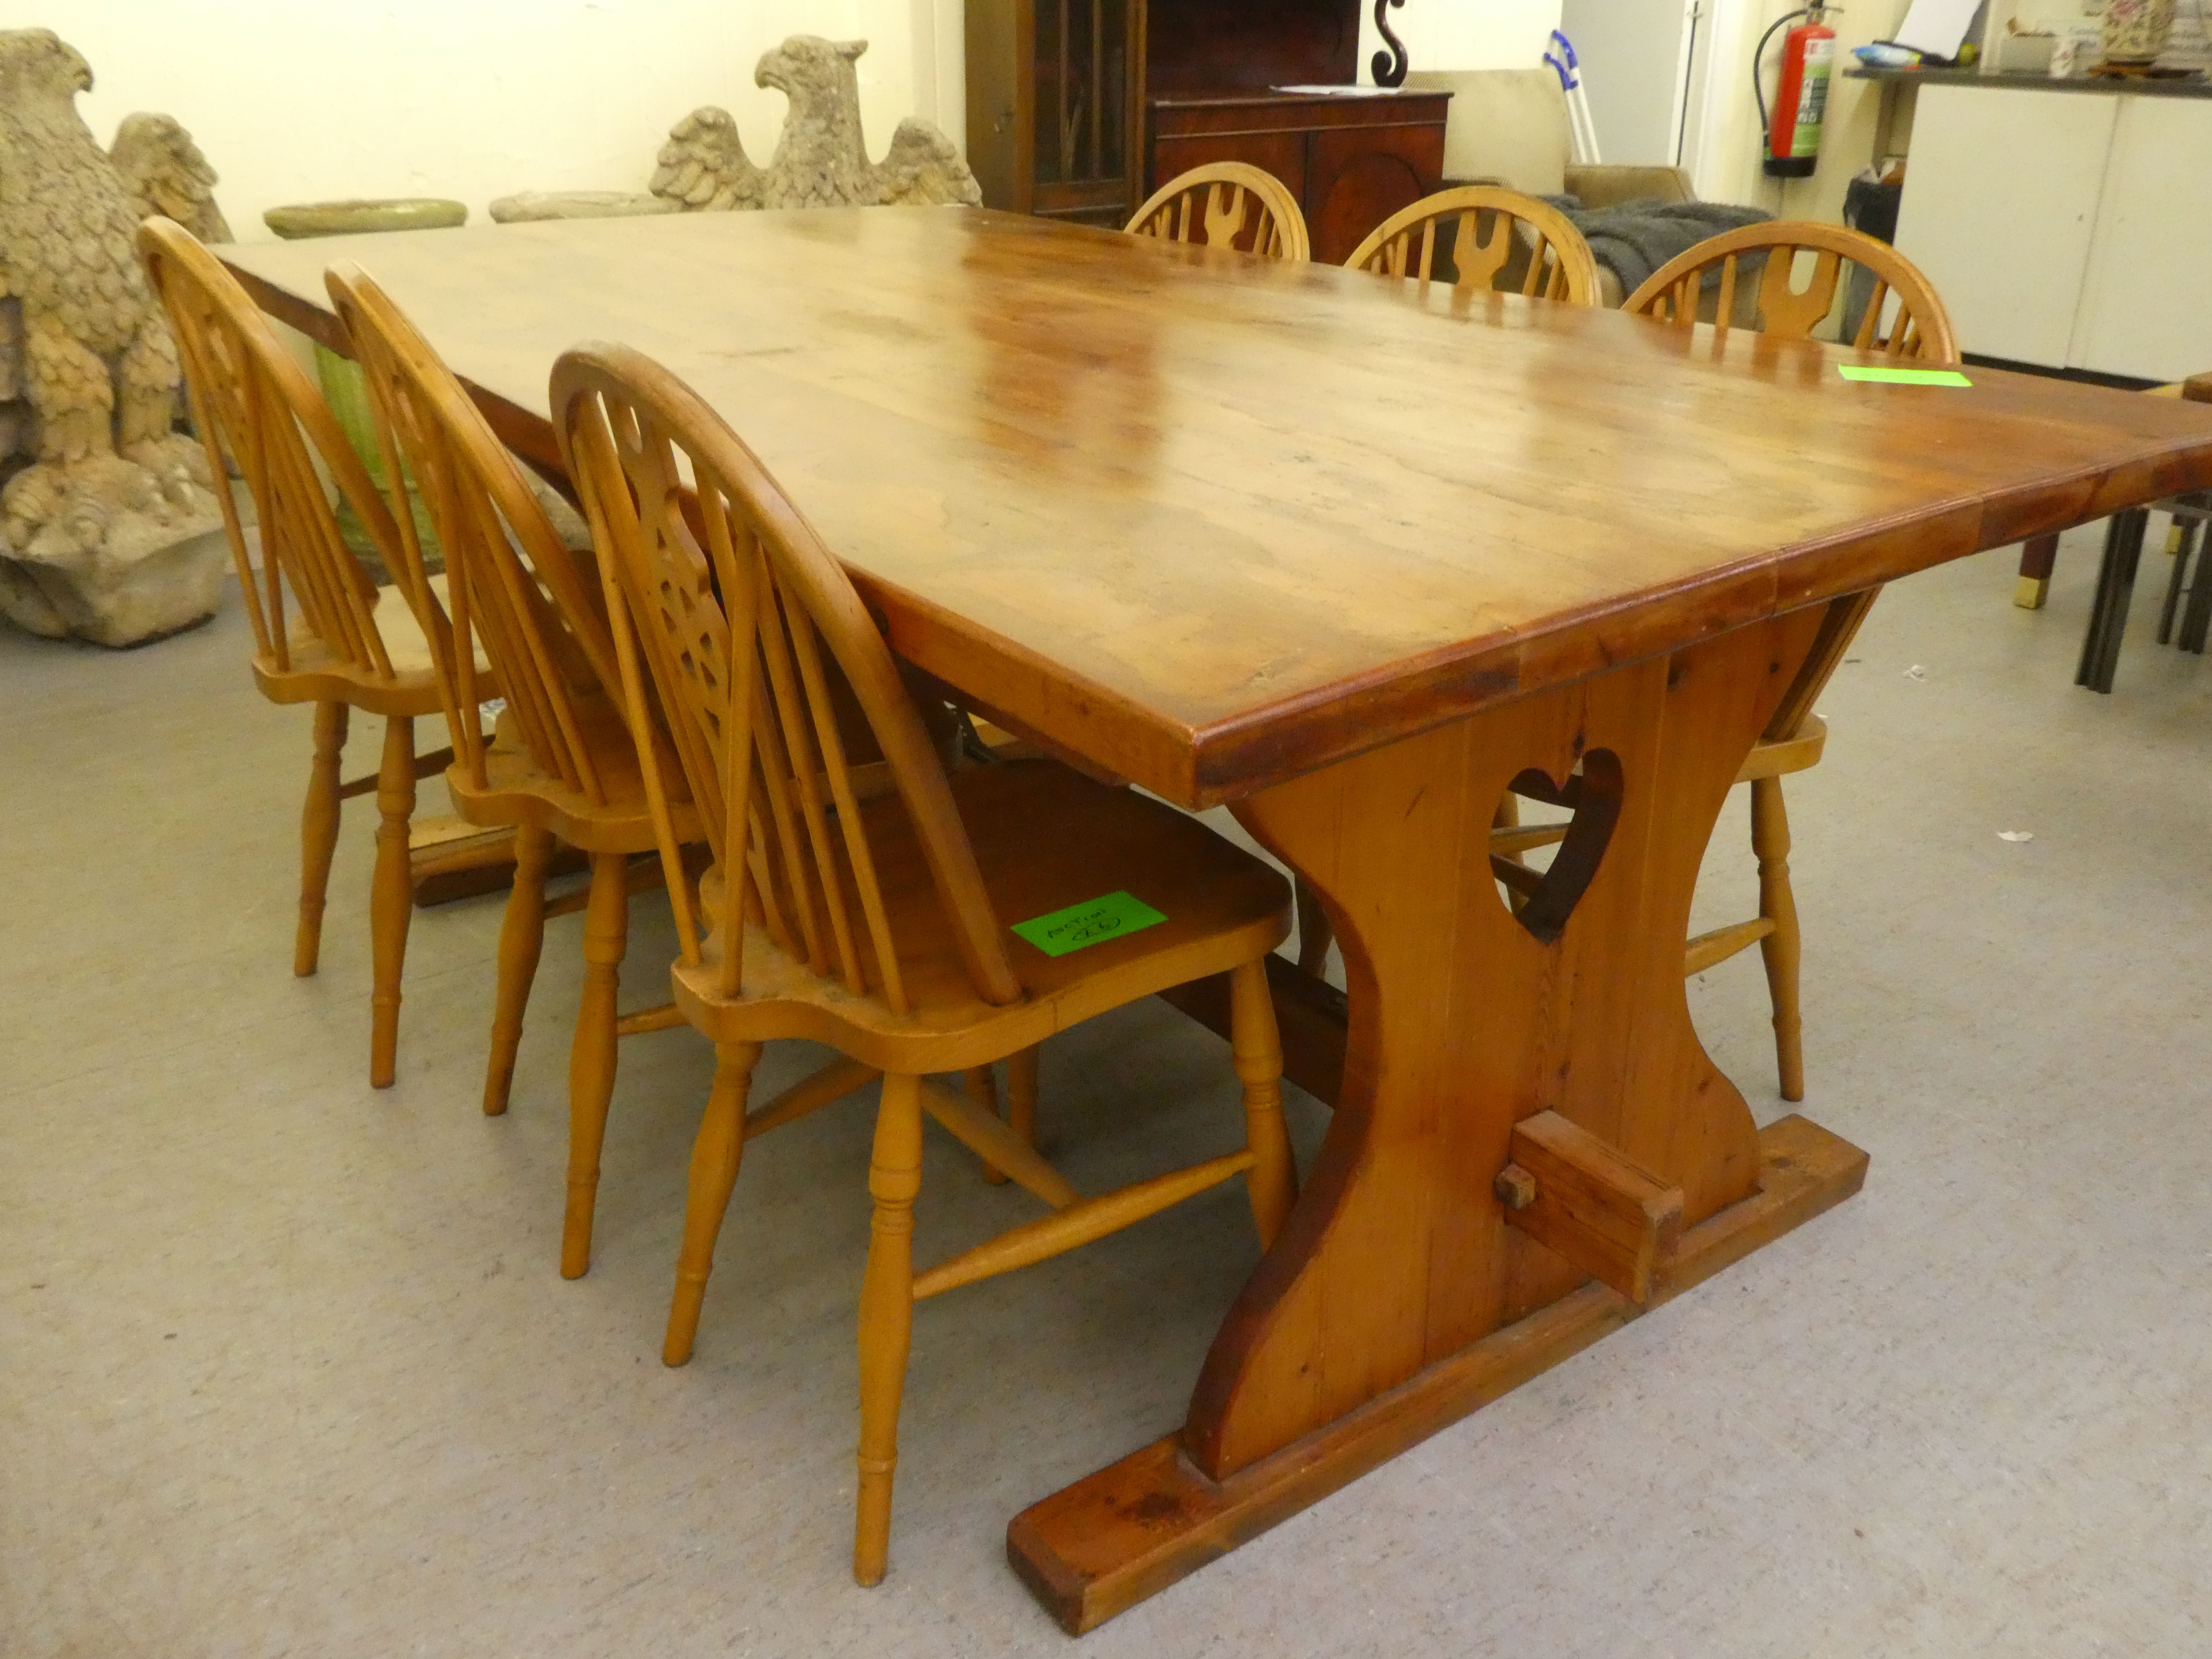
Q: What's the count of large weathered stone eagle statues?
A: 2